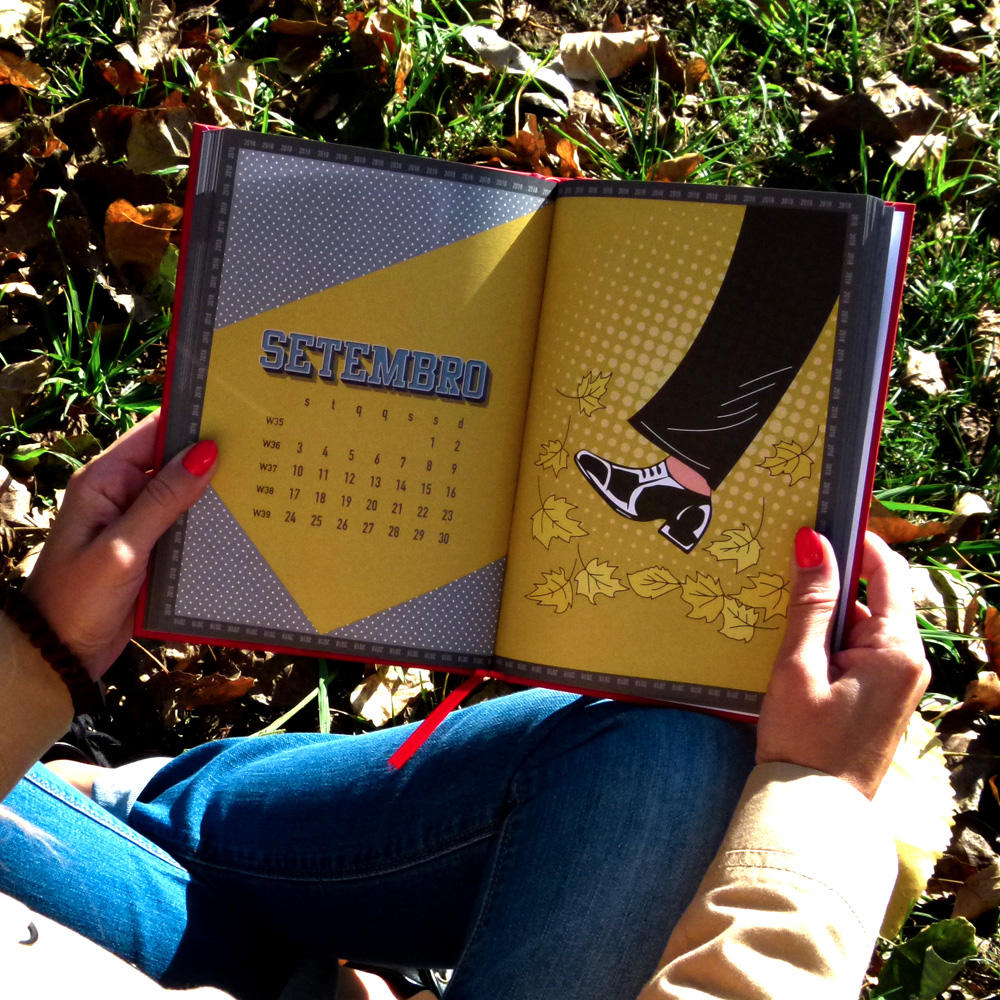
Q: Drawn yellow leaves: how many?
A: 11